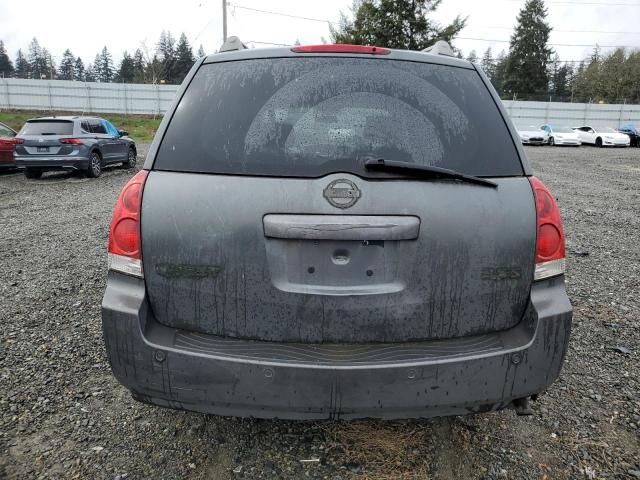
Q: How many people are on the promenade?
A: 0